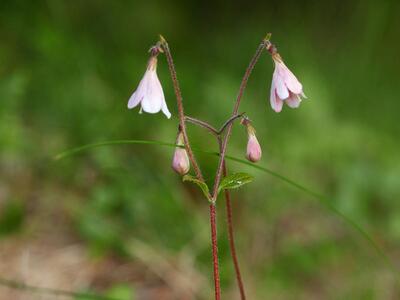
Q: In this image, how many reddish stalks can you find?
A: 2